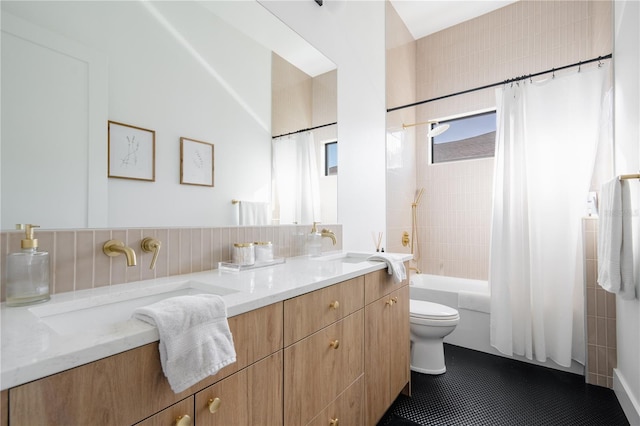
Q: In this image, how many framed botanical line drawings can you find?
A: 2